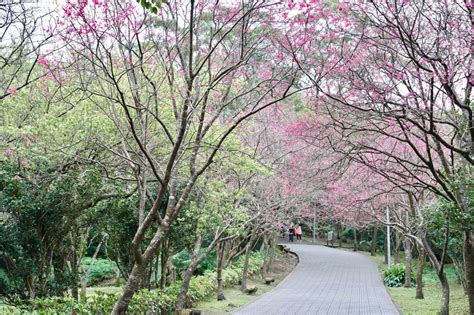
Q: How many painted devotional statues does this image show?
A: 0